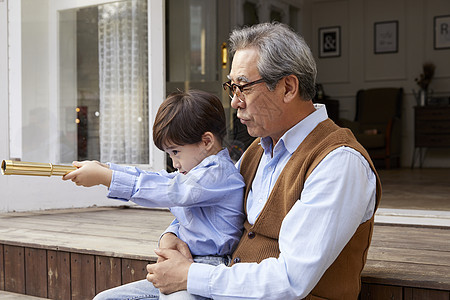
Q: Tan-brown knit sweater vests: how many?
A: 1